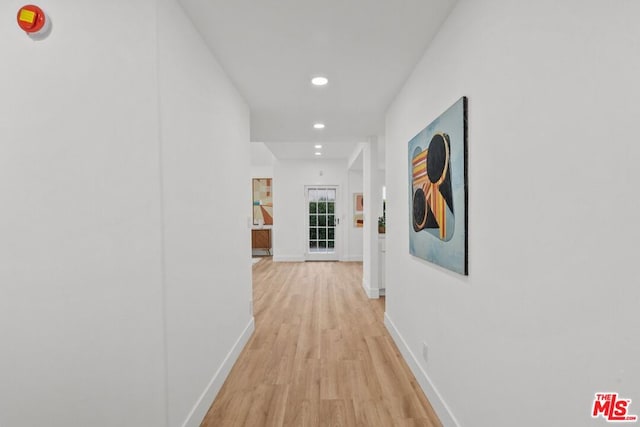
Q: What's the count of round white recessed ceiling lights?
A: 4